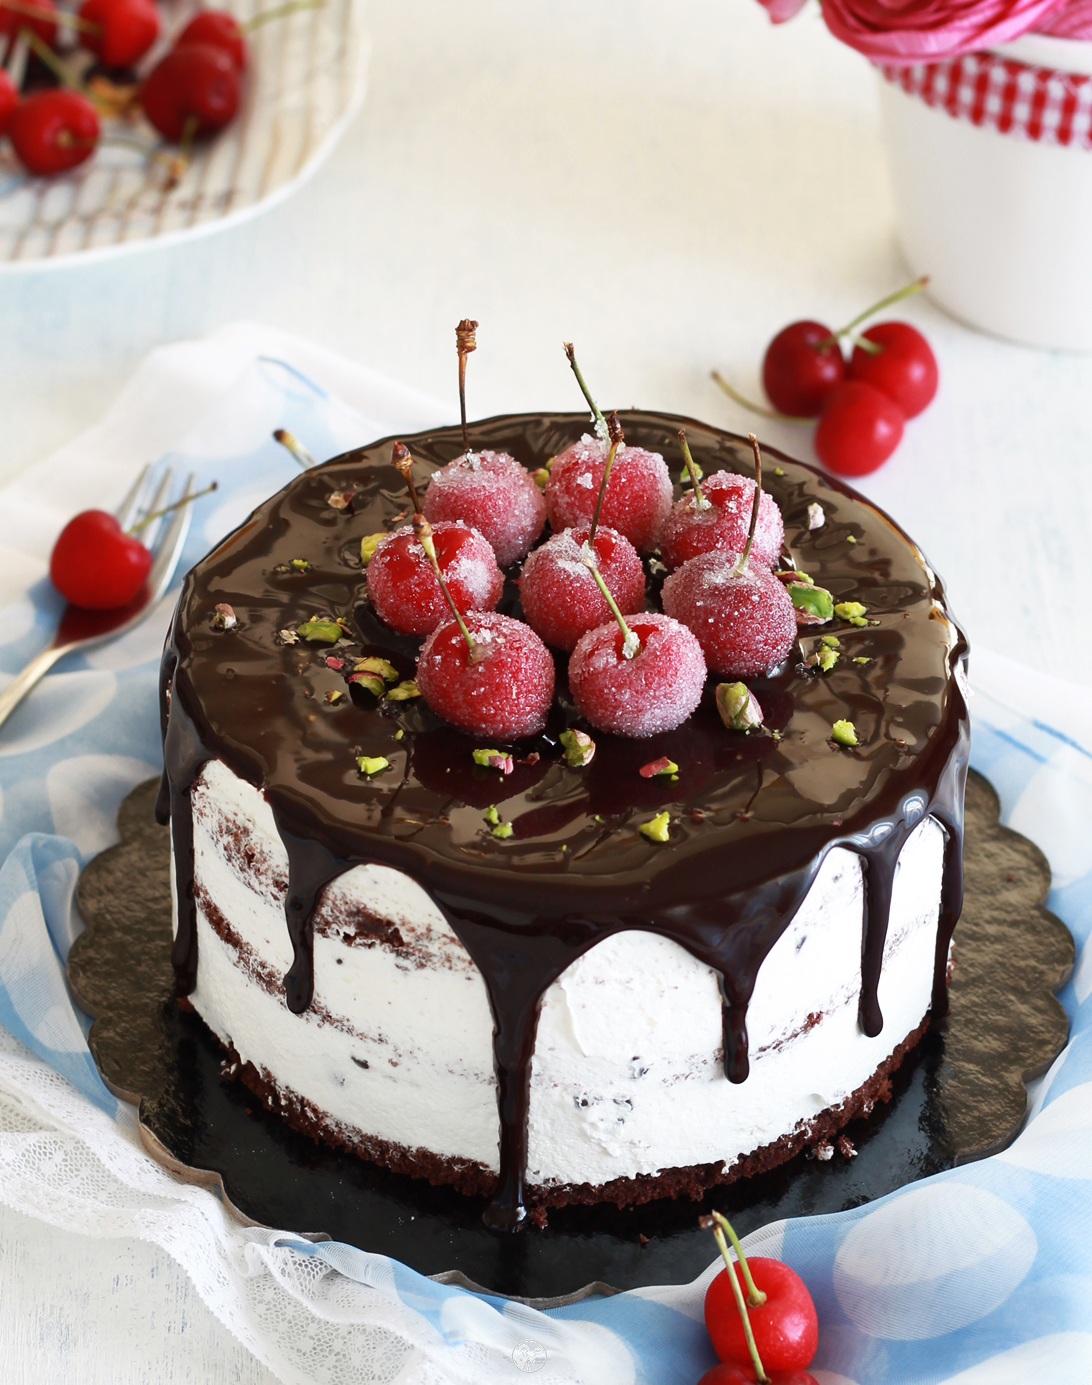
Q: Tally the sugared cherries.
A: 8